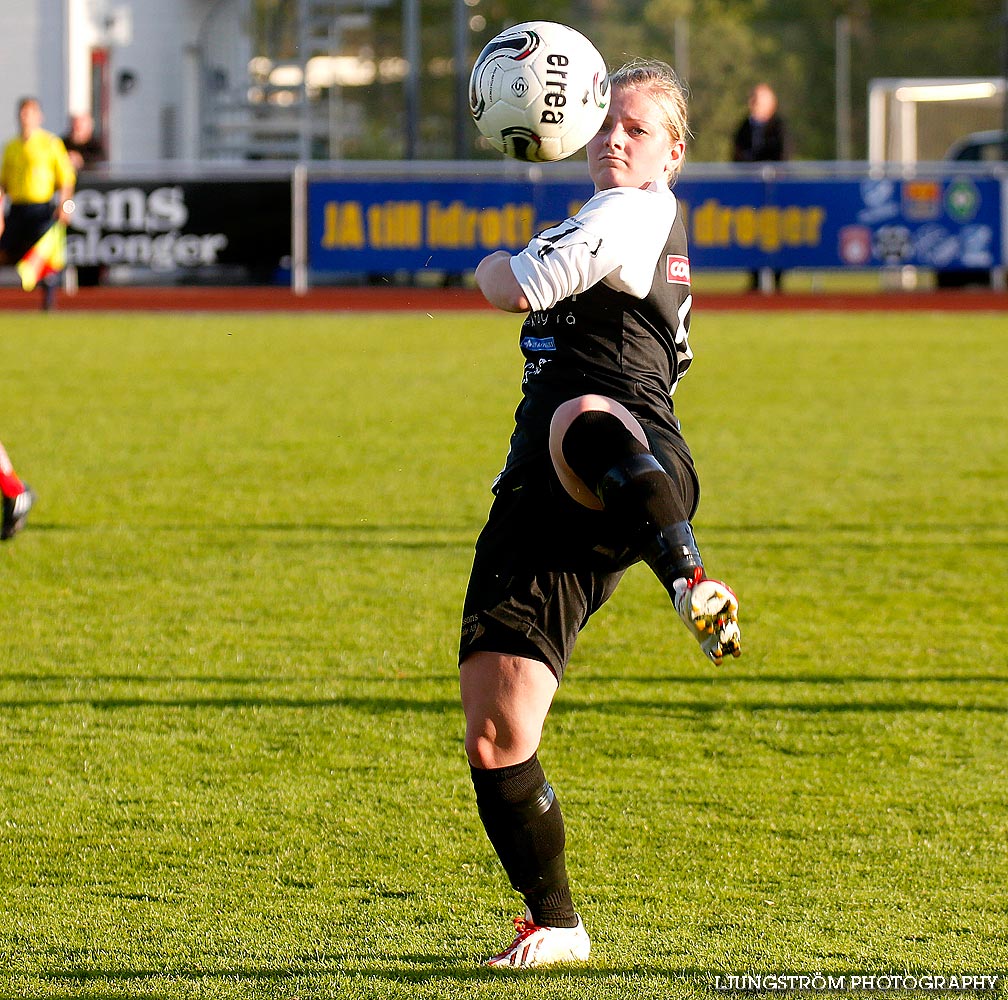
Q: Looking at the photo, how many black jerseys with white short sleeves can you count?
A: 1